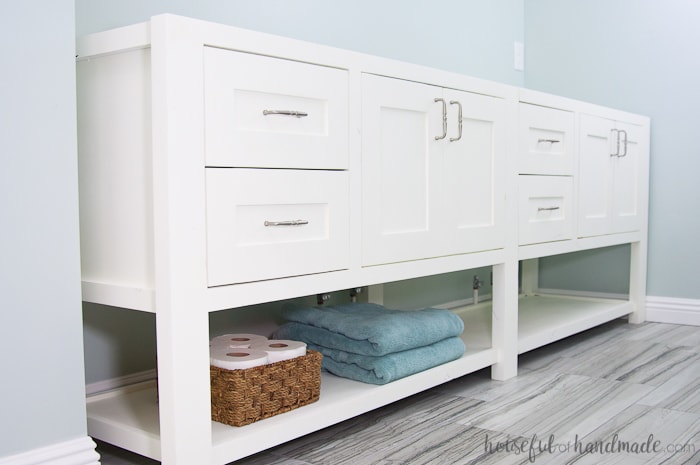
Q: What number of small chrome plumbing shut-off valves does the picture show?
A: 3